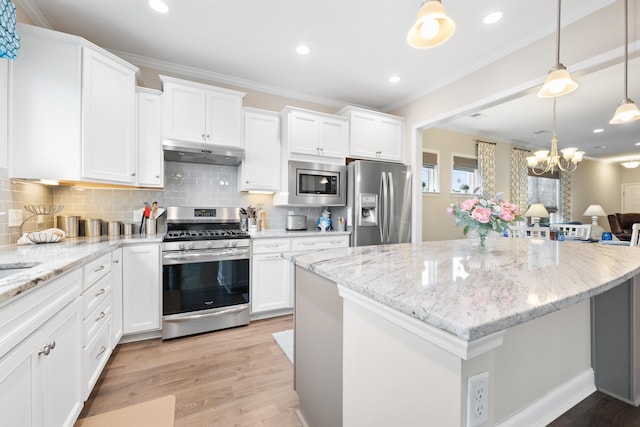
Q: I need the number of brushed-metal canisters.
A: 4